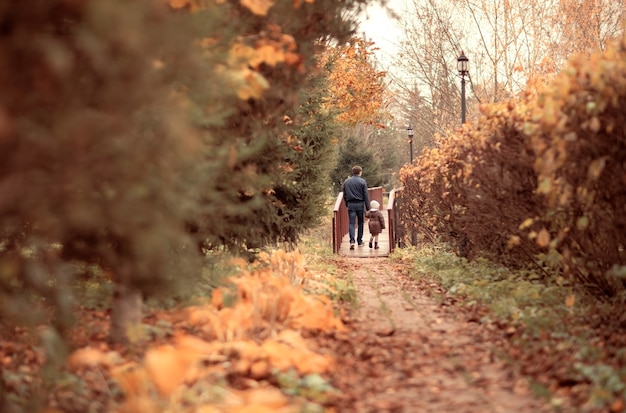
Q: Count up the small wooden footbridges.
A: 1